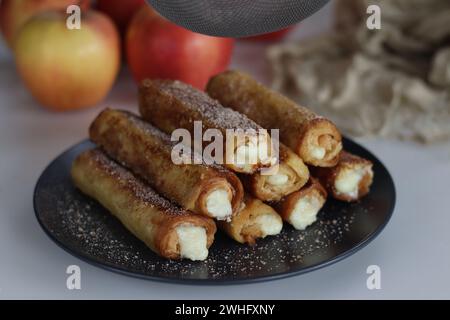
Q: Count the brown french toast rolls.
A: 8